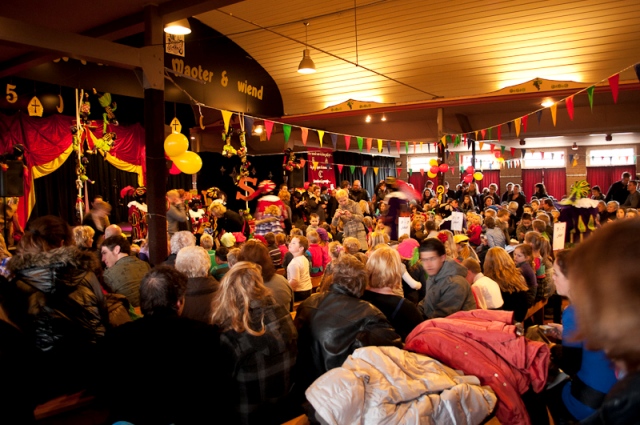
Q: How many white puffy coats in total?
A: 1